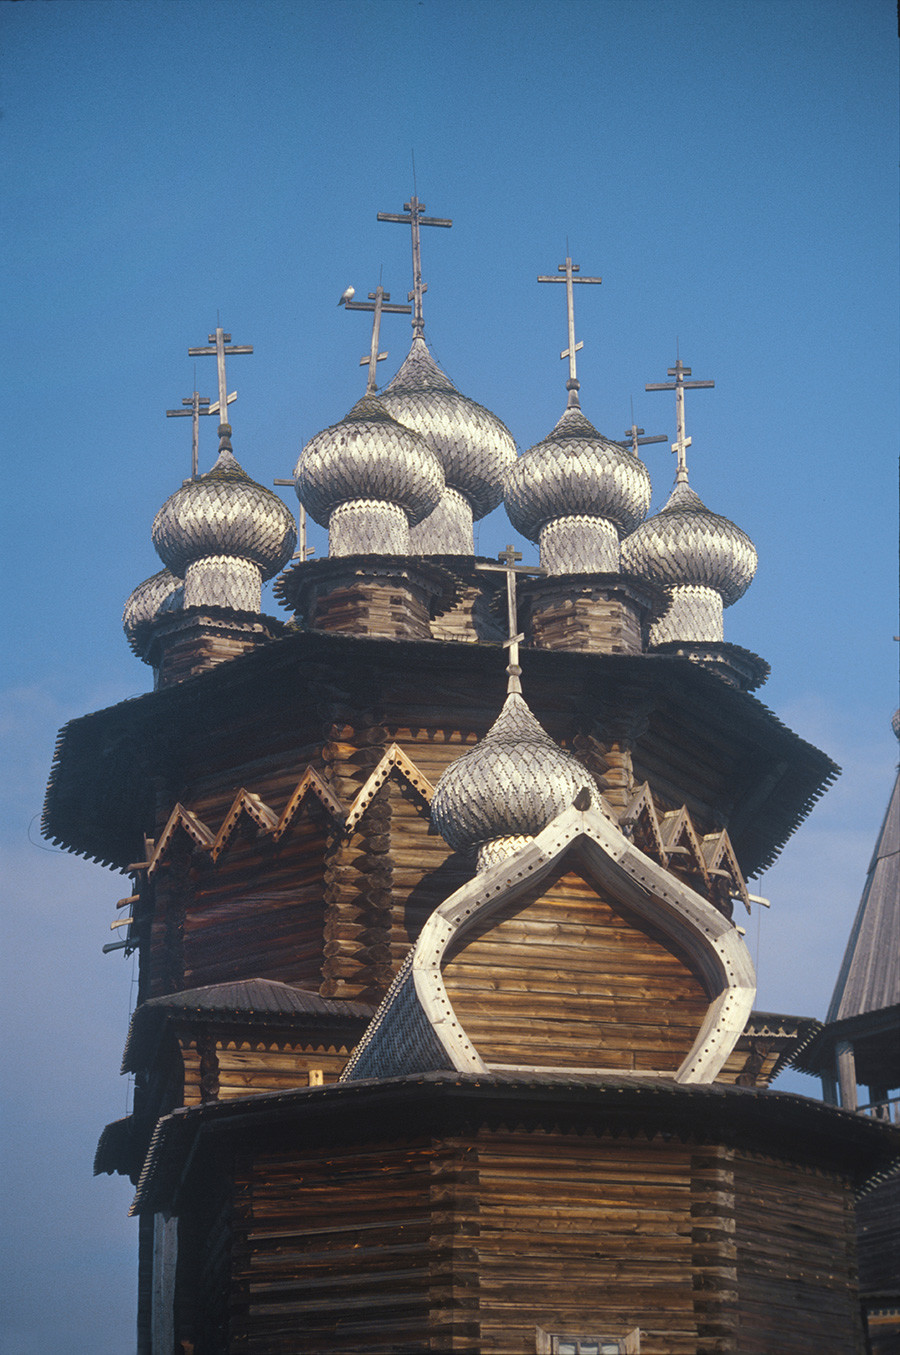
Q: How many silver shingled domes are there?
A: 7